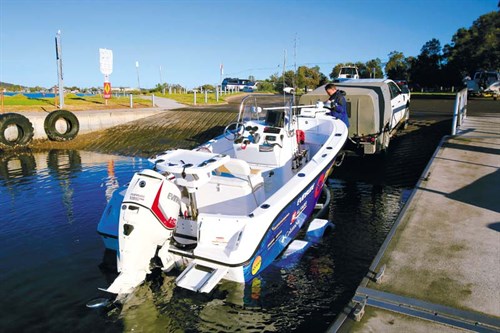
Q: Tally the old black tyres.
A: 2